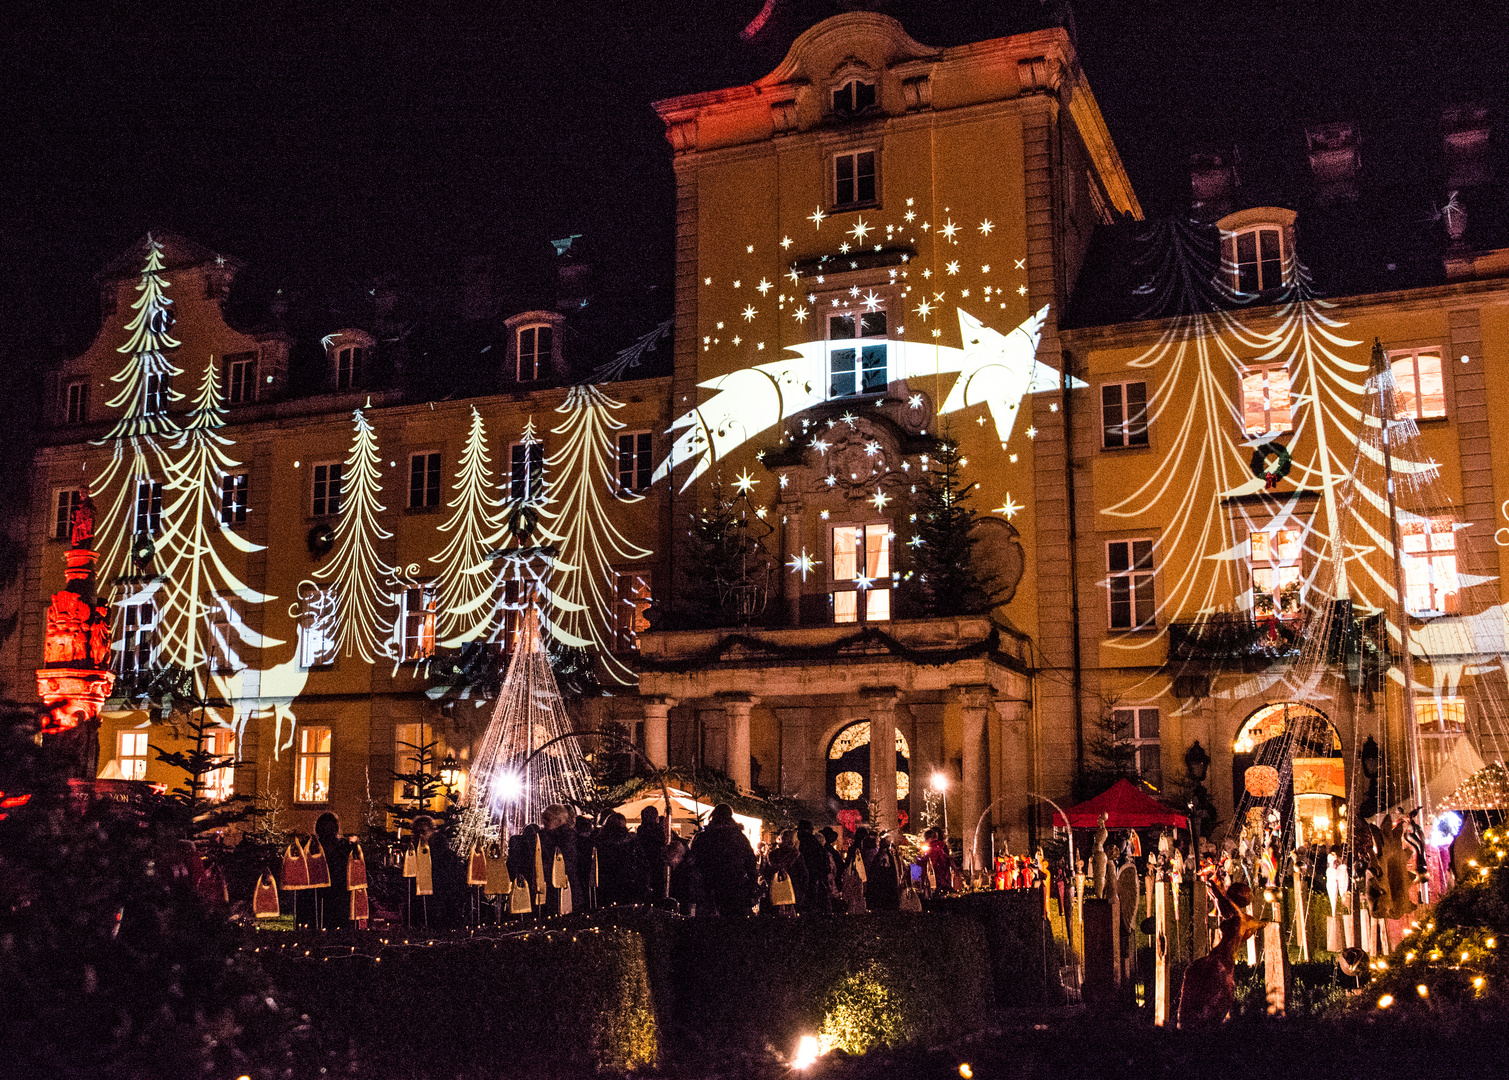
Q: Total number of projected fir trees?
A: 8